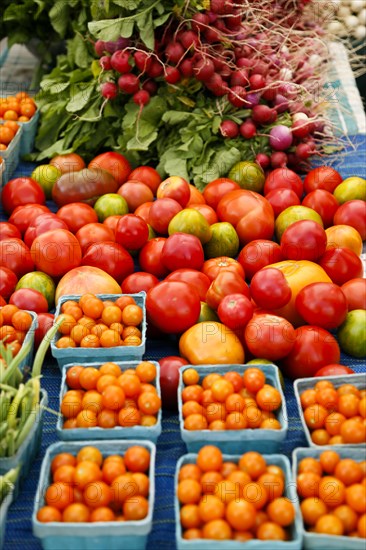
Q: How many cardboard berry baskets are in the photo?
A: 13